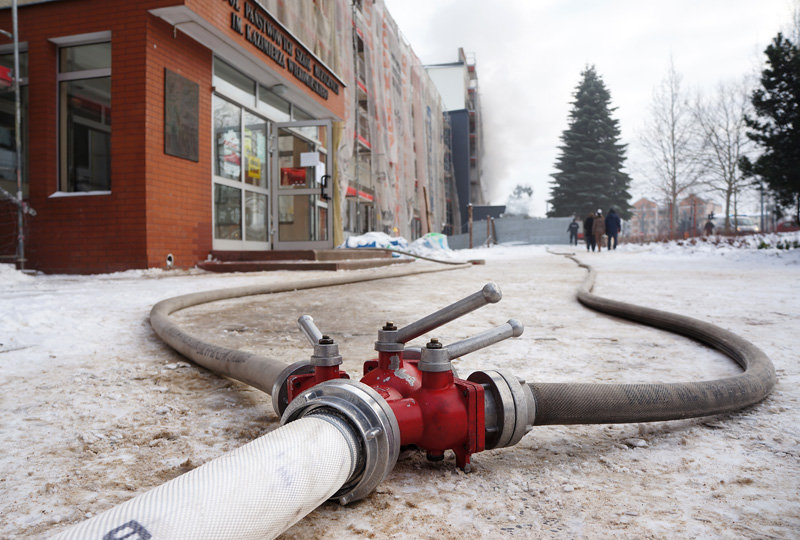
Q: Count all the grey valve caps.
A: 3